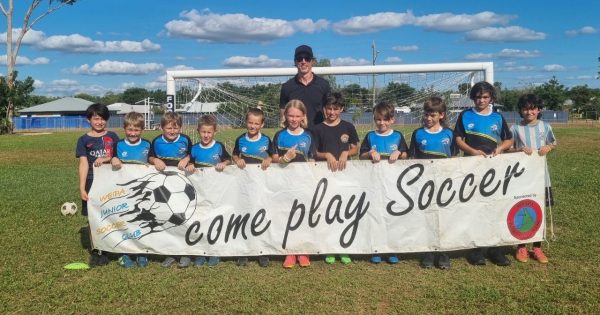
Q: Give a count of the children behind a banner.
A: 11